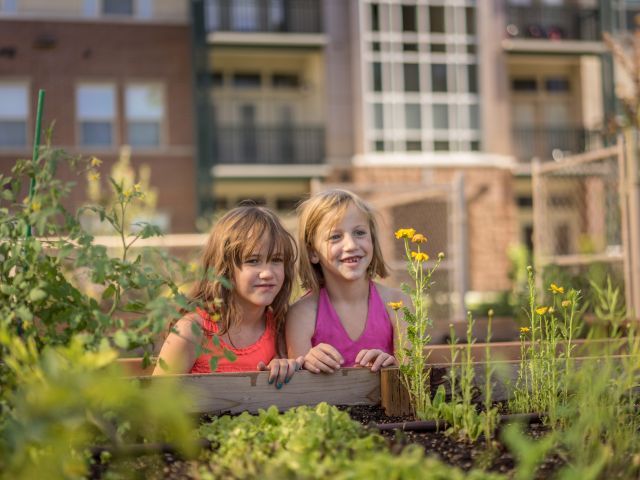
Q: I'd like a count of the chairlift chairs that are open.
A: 0